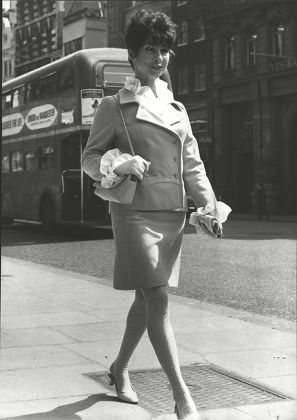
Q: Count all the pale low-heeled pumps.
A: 2